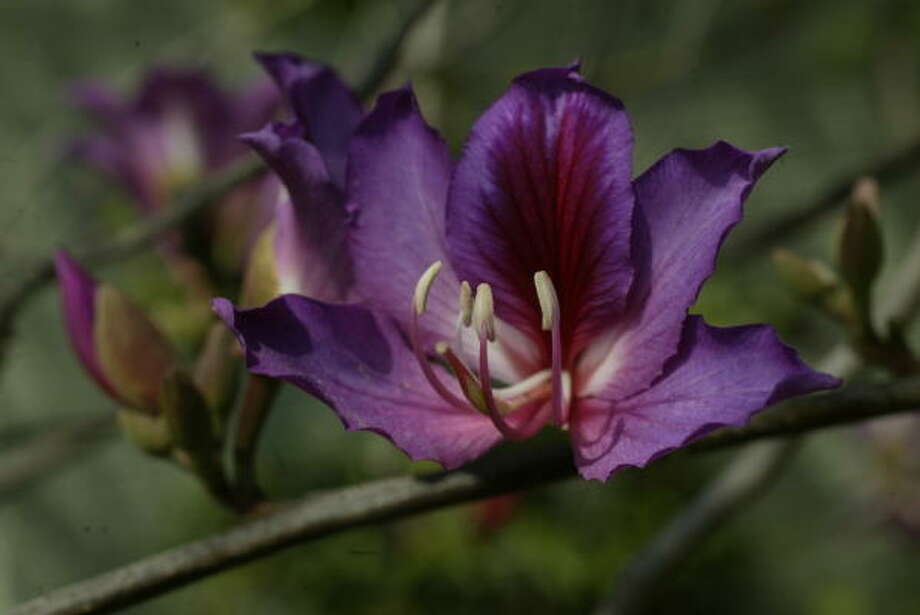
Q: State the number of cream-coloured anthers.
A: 4